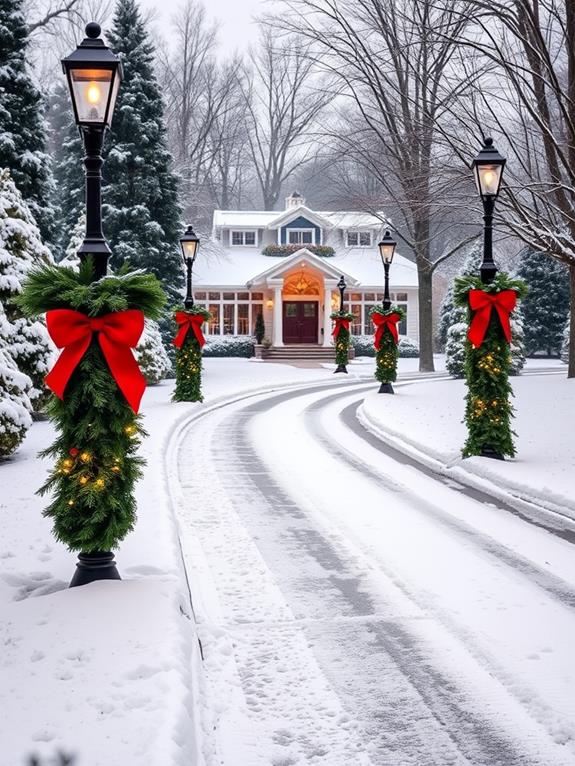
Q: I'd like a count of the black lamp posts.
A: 5